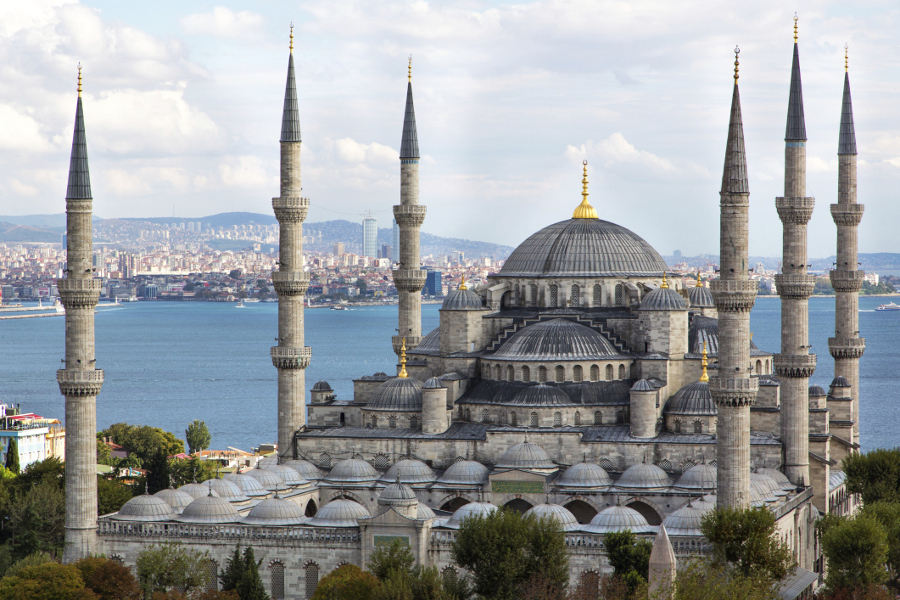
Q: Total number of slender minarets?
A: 6